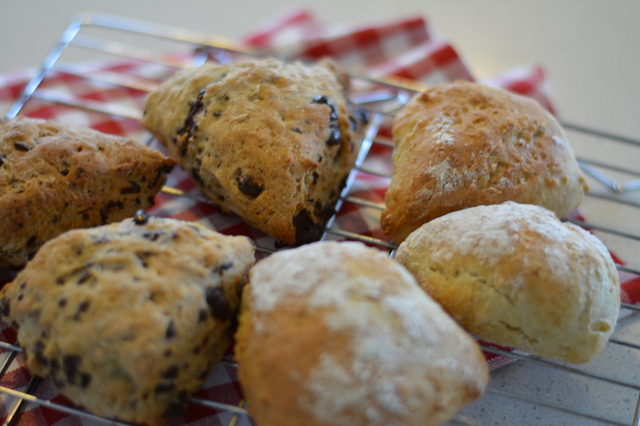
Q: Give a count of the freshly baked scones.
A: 6